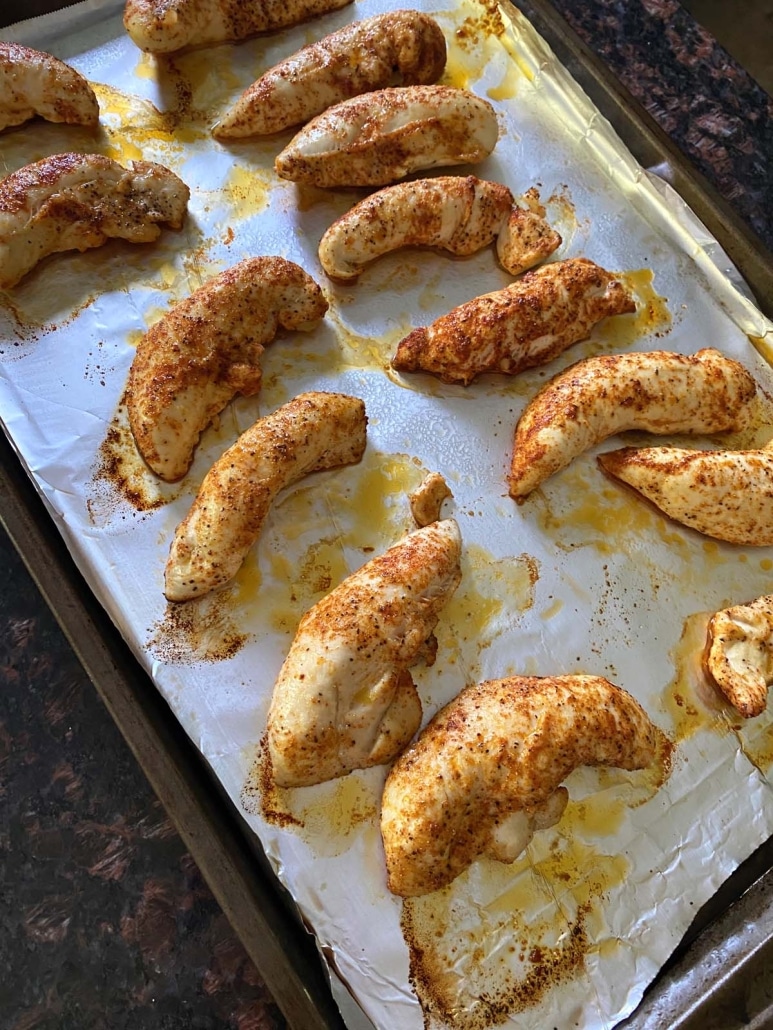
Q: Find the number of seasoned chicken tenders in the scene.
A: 14